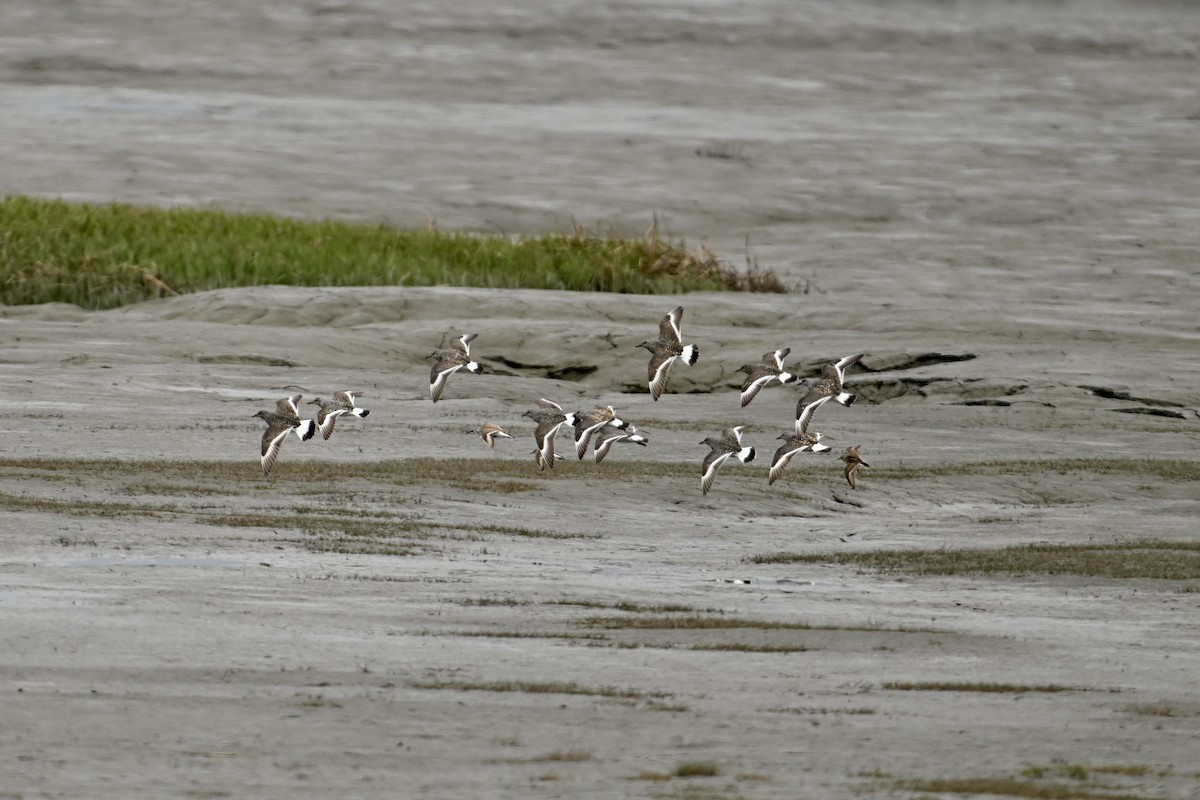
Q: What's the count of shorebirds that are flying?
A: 14